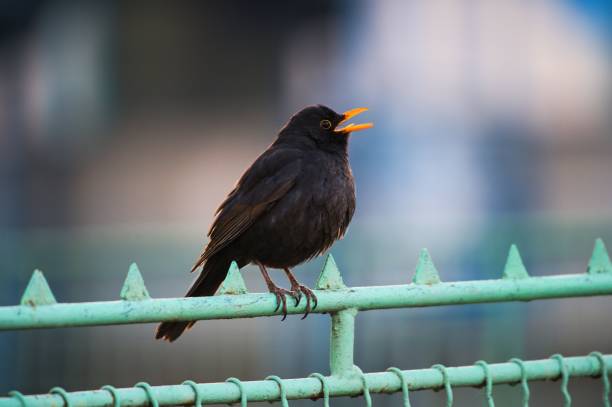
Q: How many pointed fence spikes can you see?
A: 7